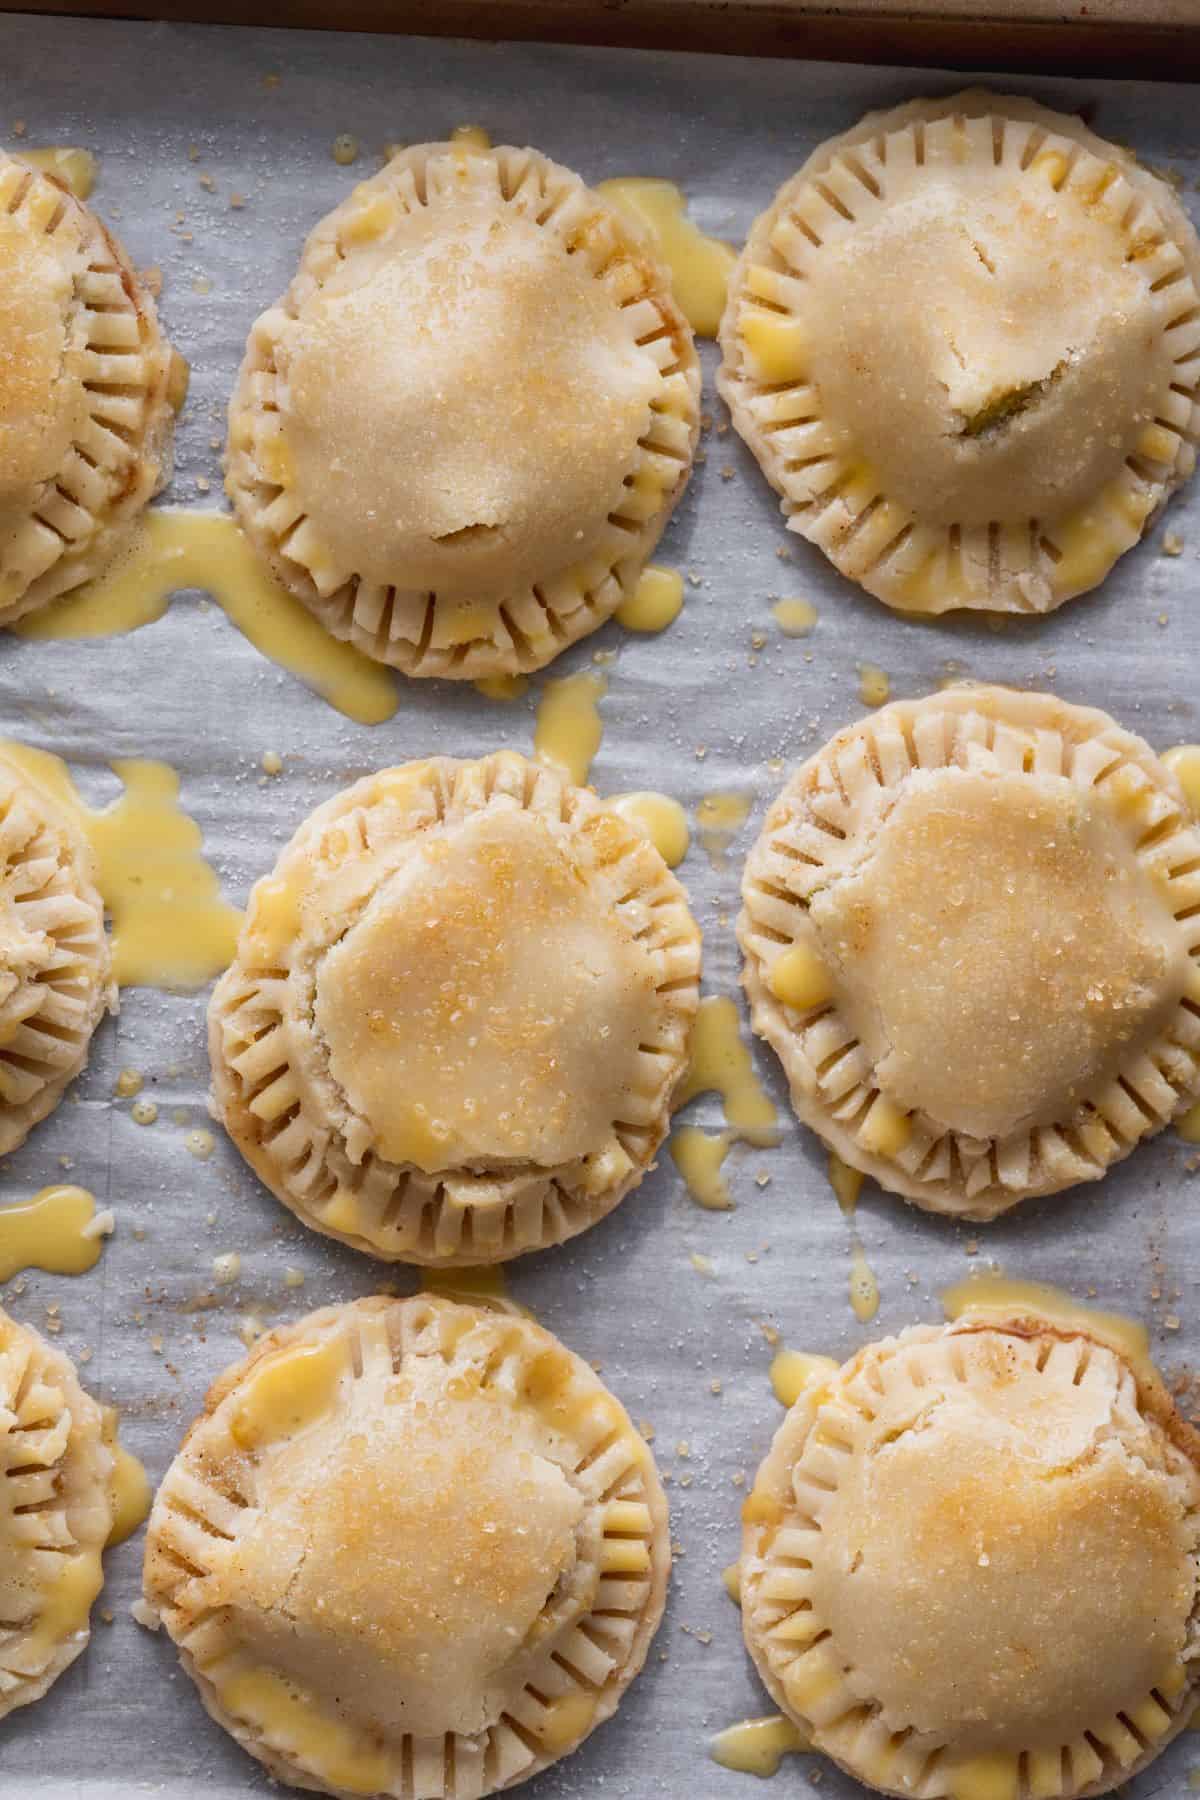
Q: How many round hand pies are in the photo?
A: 9